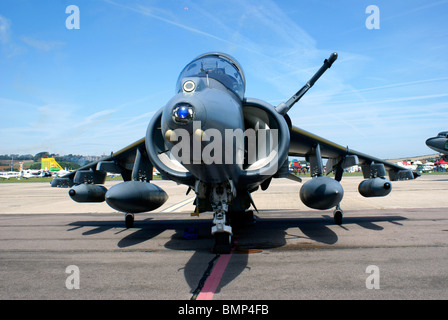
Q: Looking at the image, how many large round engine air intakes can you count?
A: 2